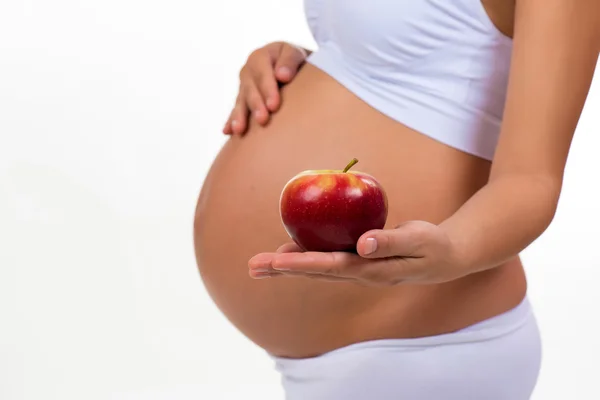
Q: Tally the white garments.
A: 2